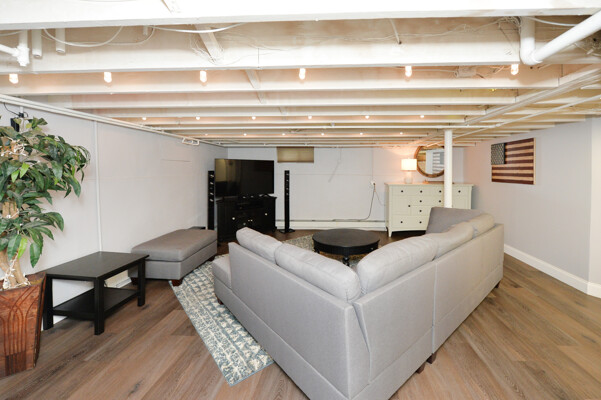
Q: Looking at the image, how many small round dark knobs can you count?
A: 10